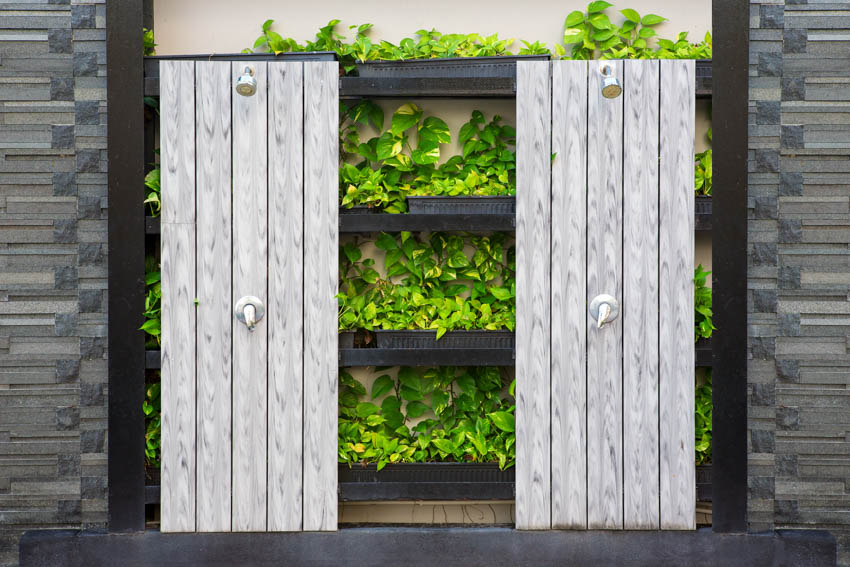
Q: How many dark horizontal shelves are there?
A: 4